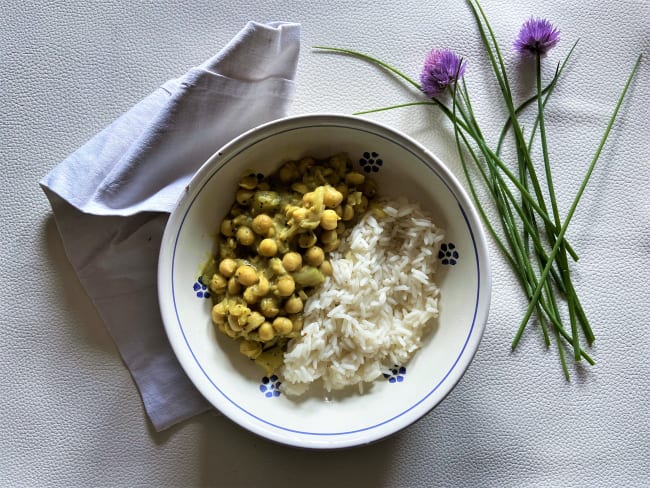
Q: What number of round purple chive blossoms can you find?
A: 2